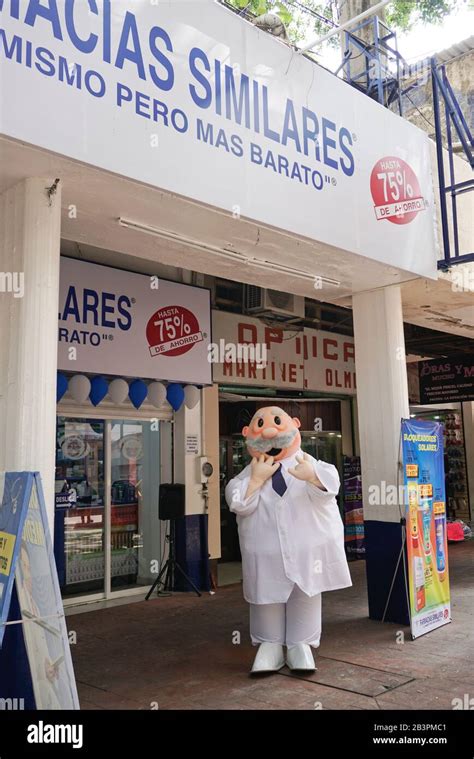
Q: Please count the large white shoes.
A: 2